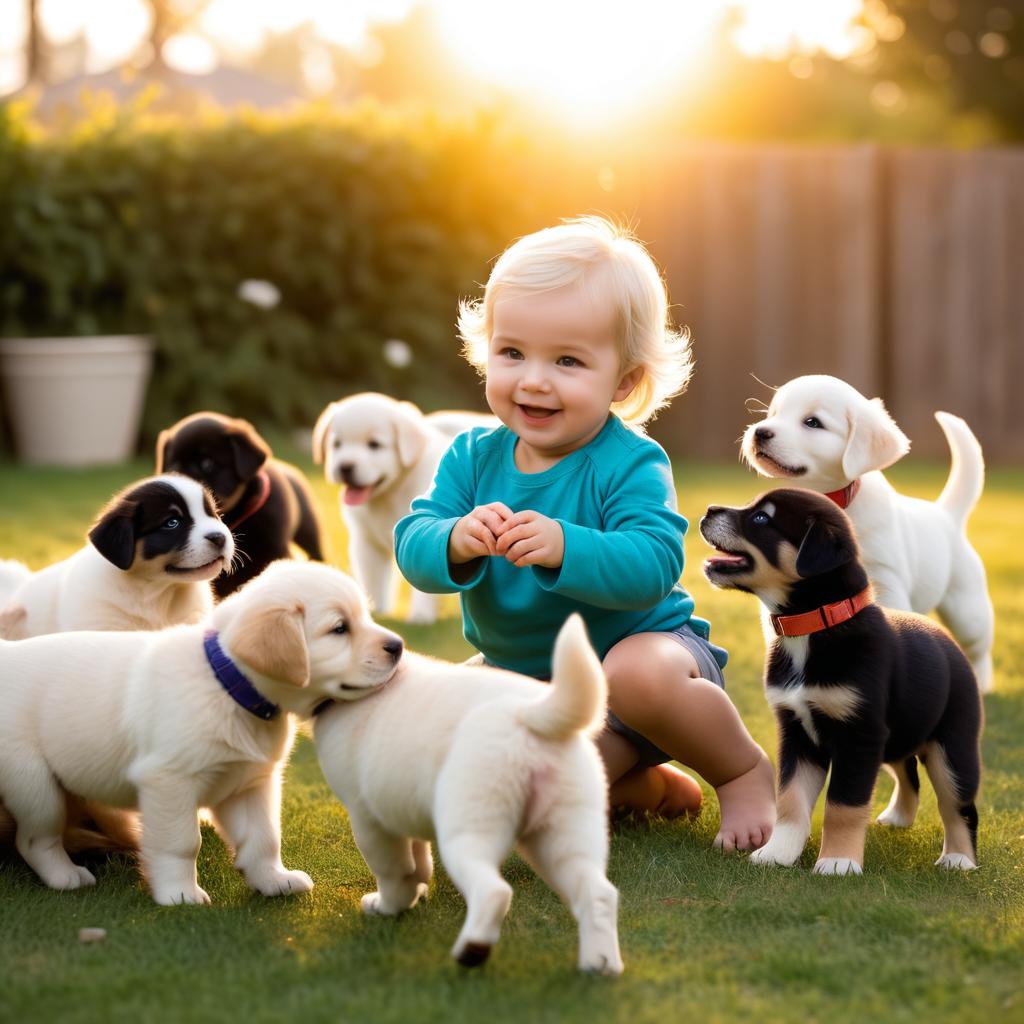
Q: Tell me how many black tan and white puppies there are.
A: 1